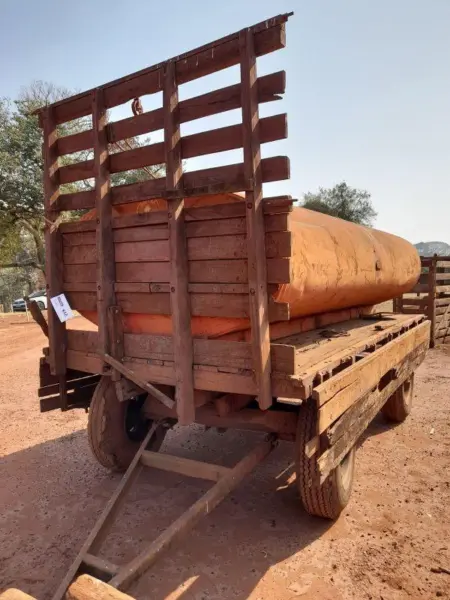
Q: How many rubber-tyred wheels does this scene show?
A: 3